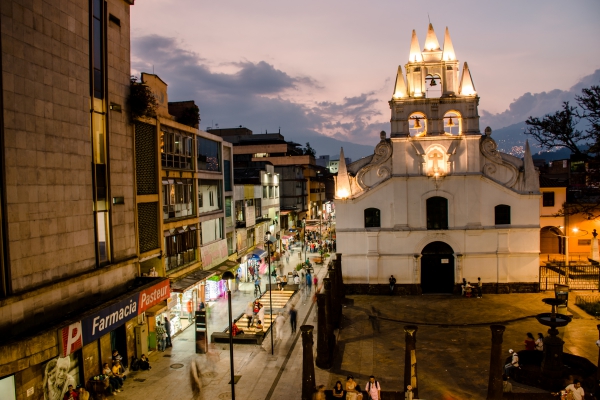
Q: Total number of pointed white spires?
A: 7